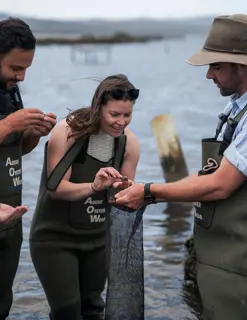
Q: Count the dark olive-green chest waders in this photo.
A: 3